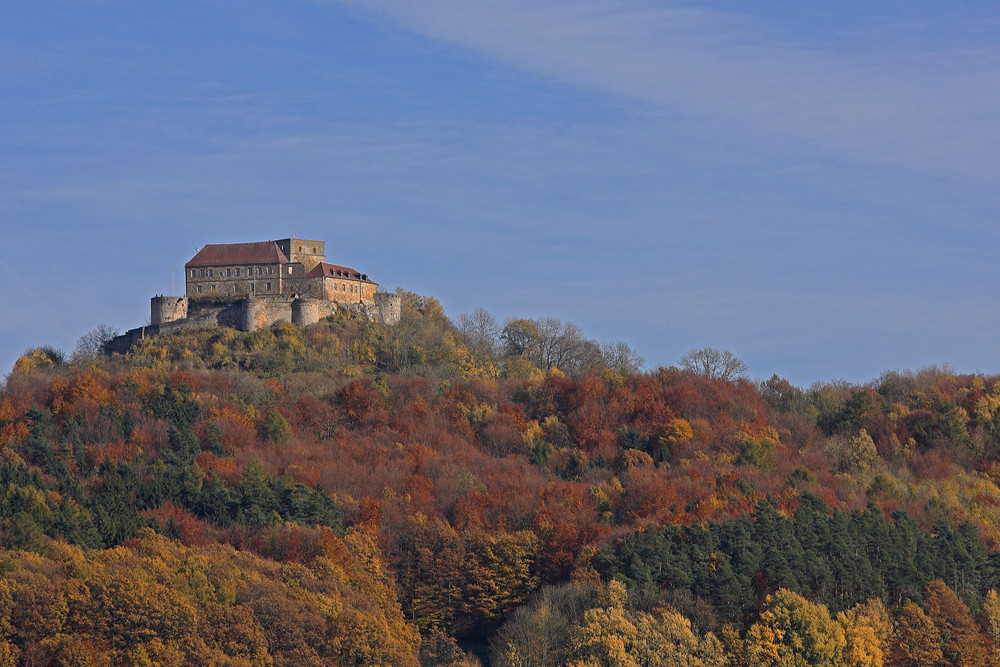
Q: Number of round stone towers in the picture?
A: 4